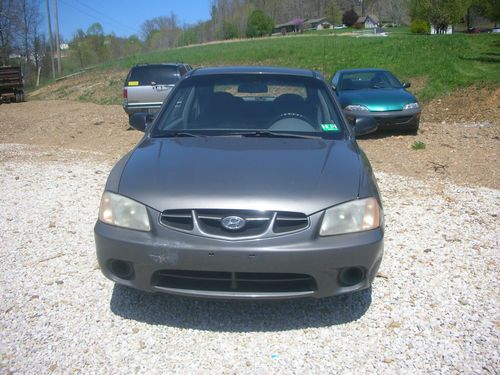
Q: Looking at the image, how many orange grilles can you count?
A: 0